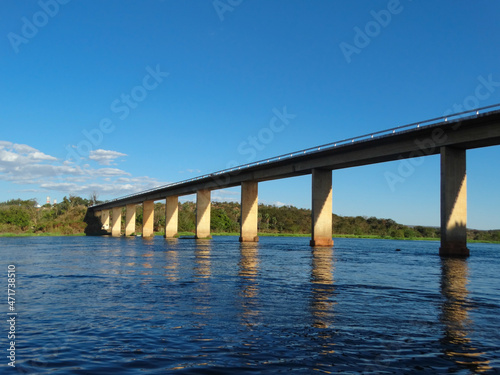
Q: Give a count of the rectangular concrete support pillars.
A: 9